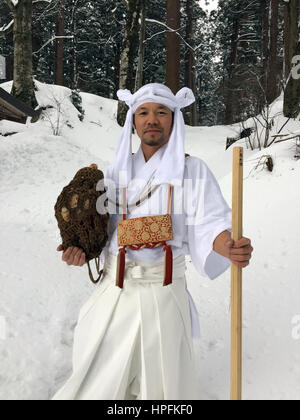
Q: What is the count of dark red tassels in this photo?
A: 2